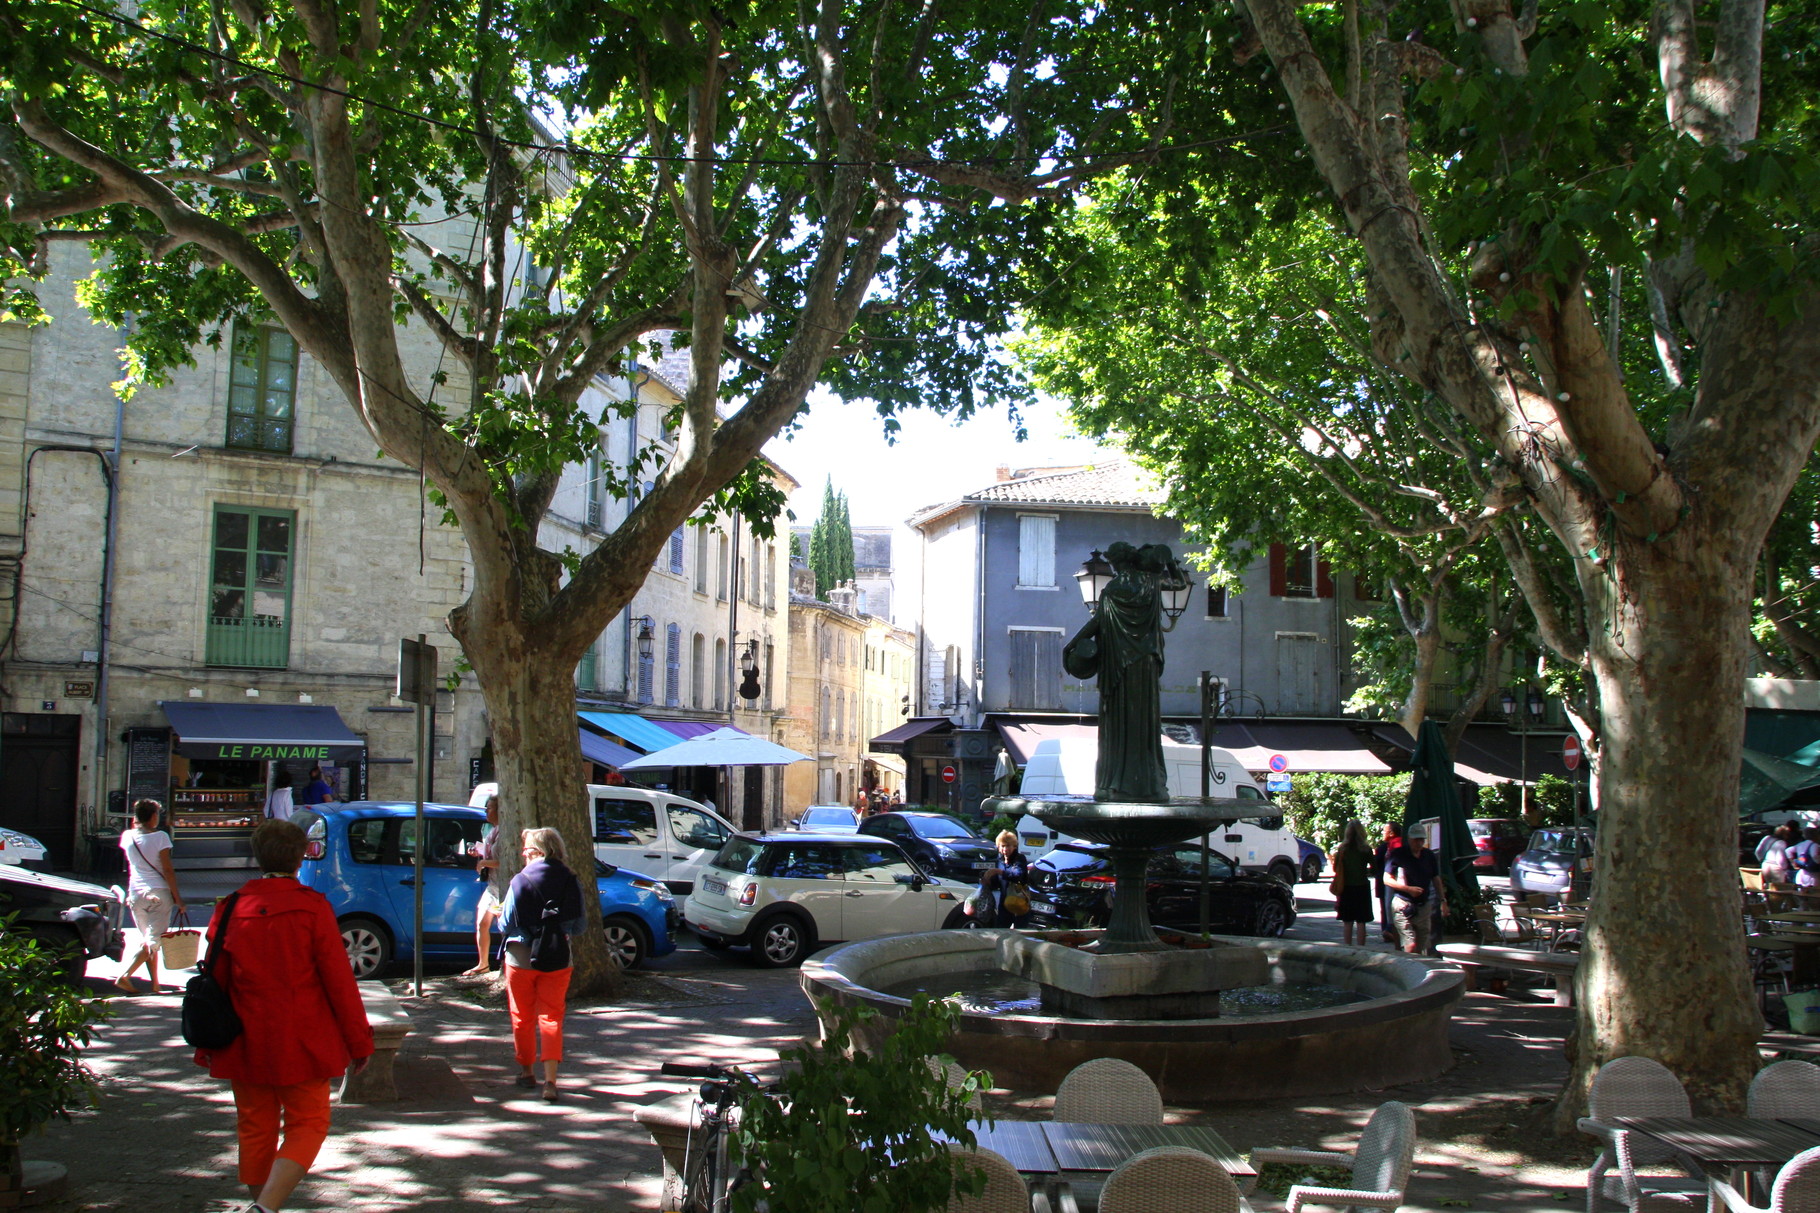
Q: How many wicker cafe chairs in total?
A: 8